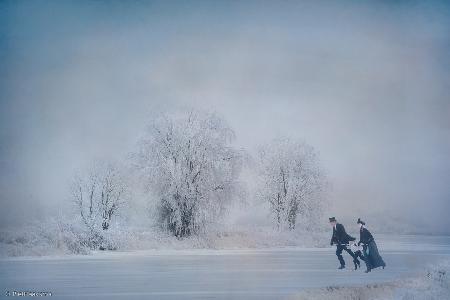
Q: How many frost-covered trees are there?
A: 3